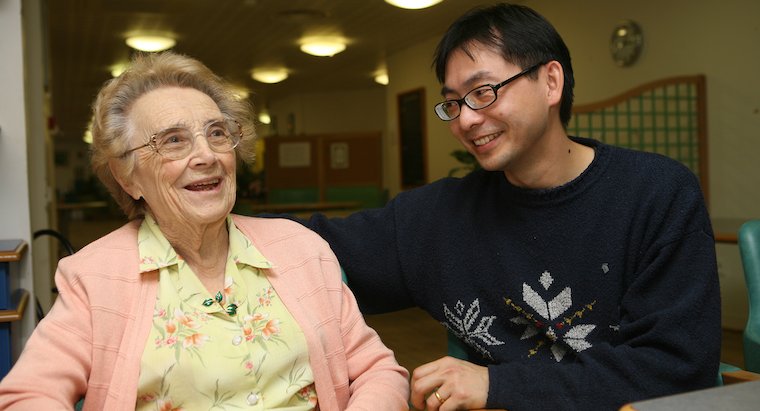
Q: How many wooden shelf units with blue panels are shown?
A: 1